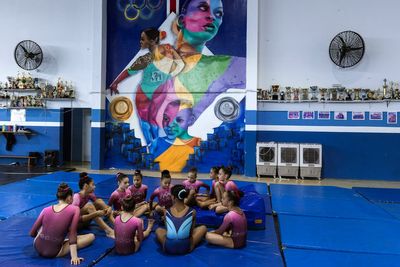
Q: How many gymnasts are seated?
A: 11